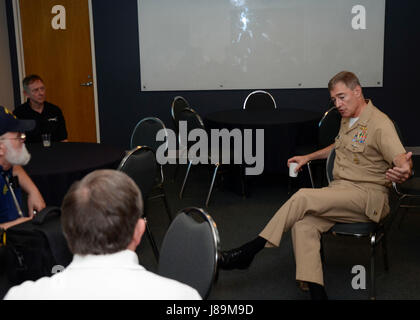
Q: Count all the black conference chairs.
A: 9